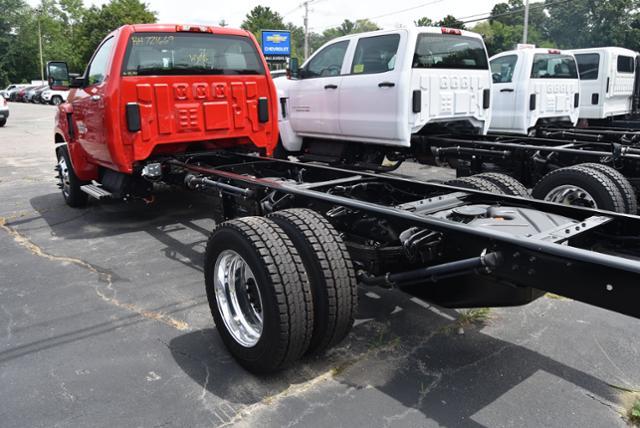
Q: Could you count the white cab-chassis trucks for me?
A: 3